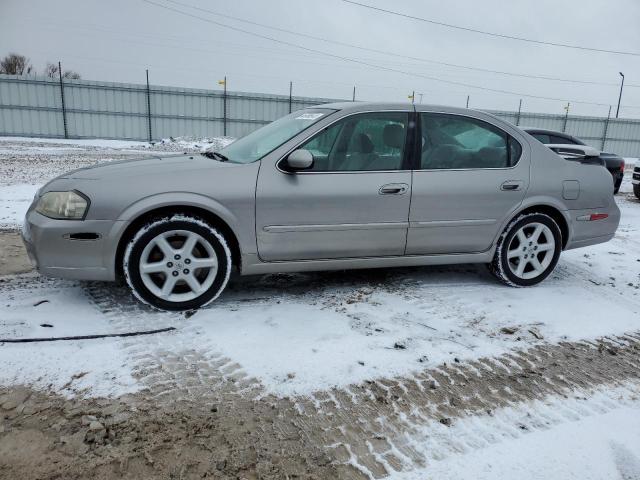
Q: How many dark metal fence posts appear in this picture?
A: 10